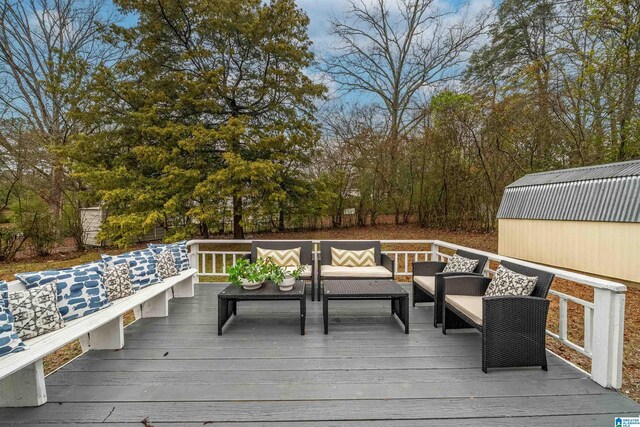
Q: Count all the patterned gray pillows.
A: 5